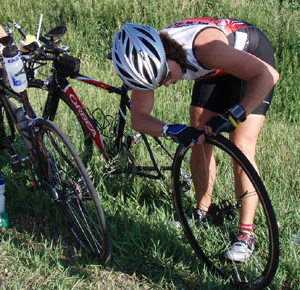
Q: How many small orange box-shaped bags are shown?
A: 0